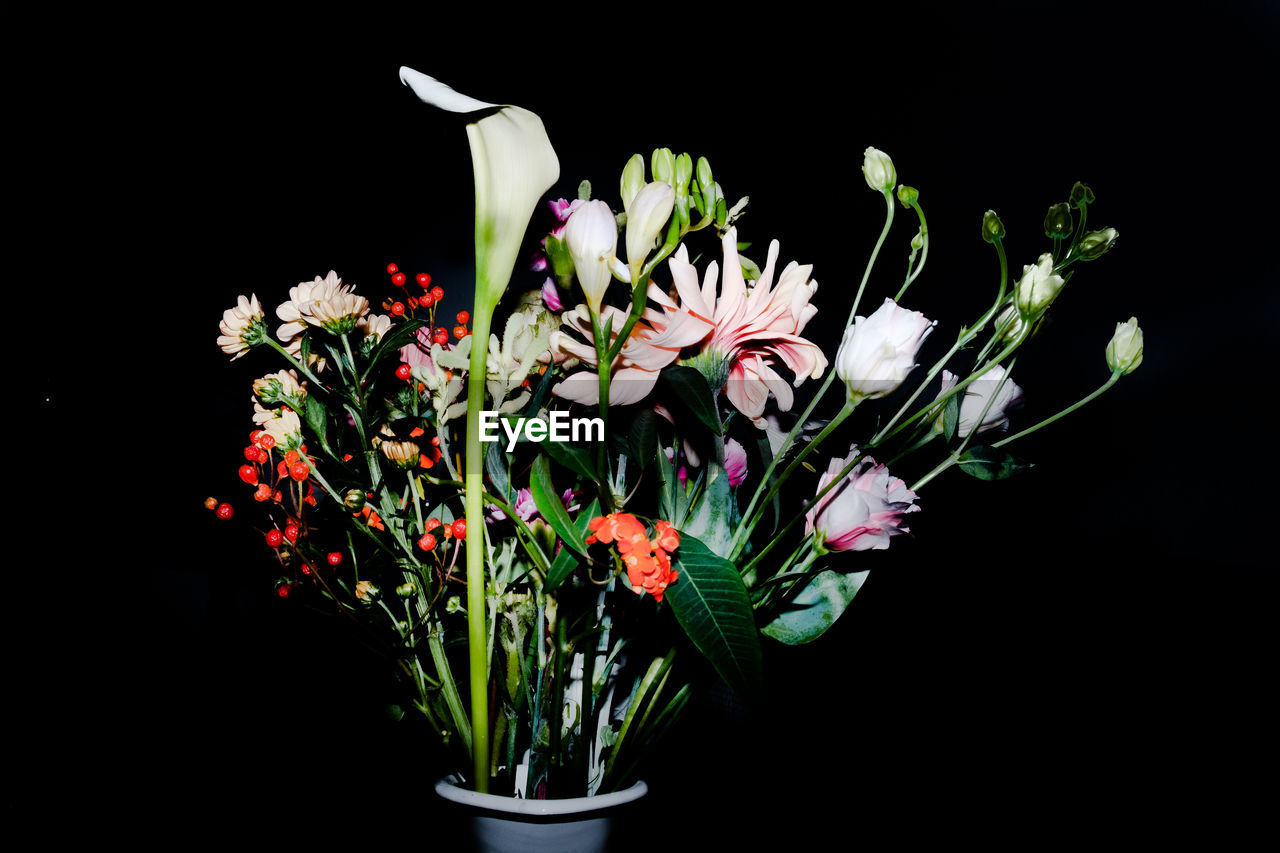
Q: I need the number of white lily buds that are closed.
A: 2